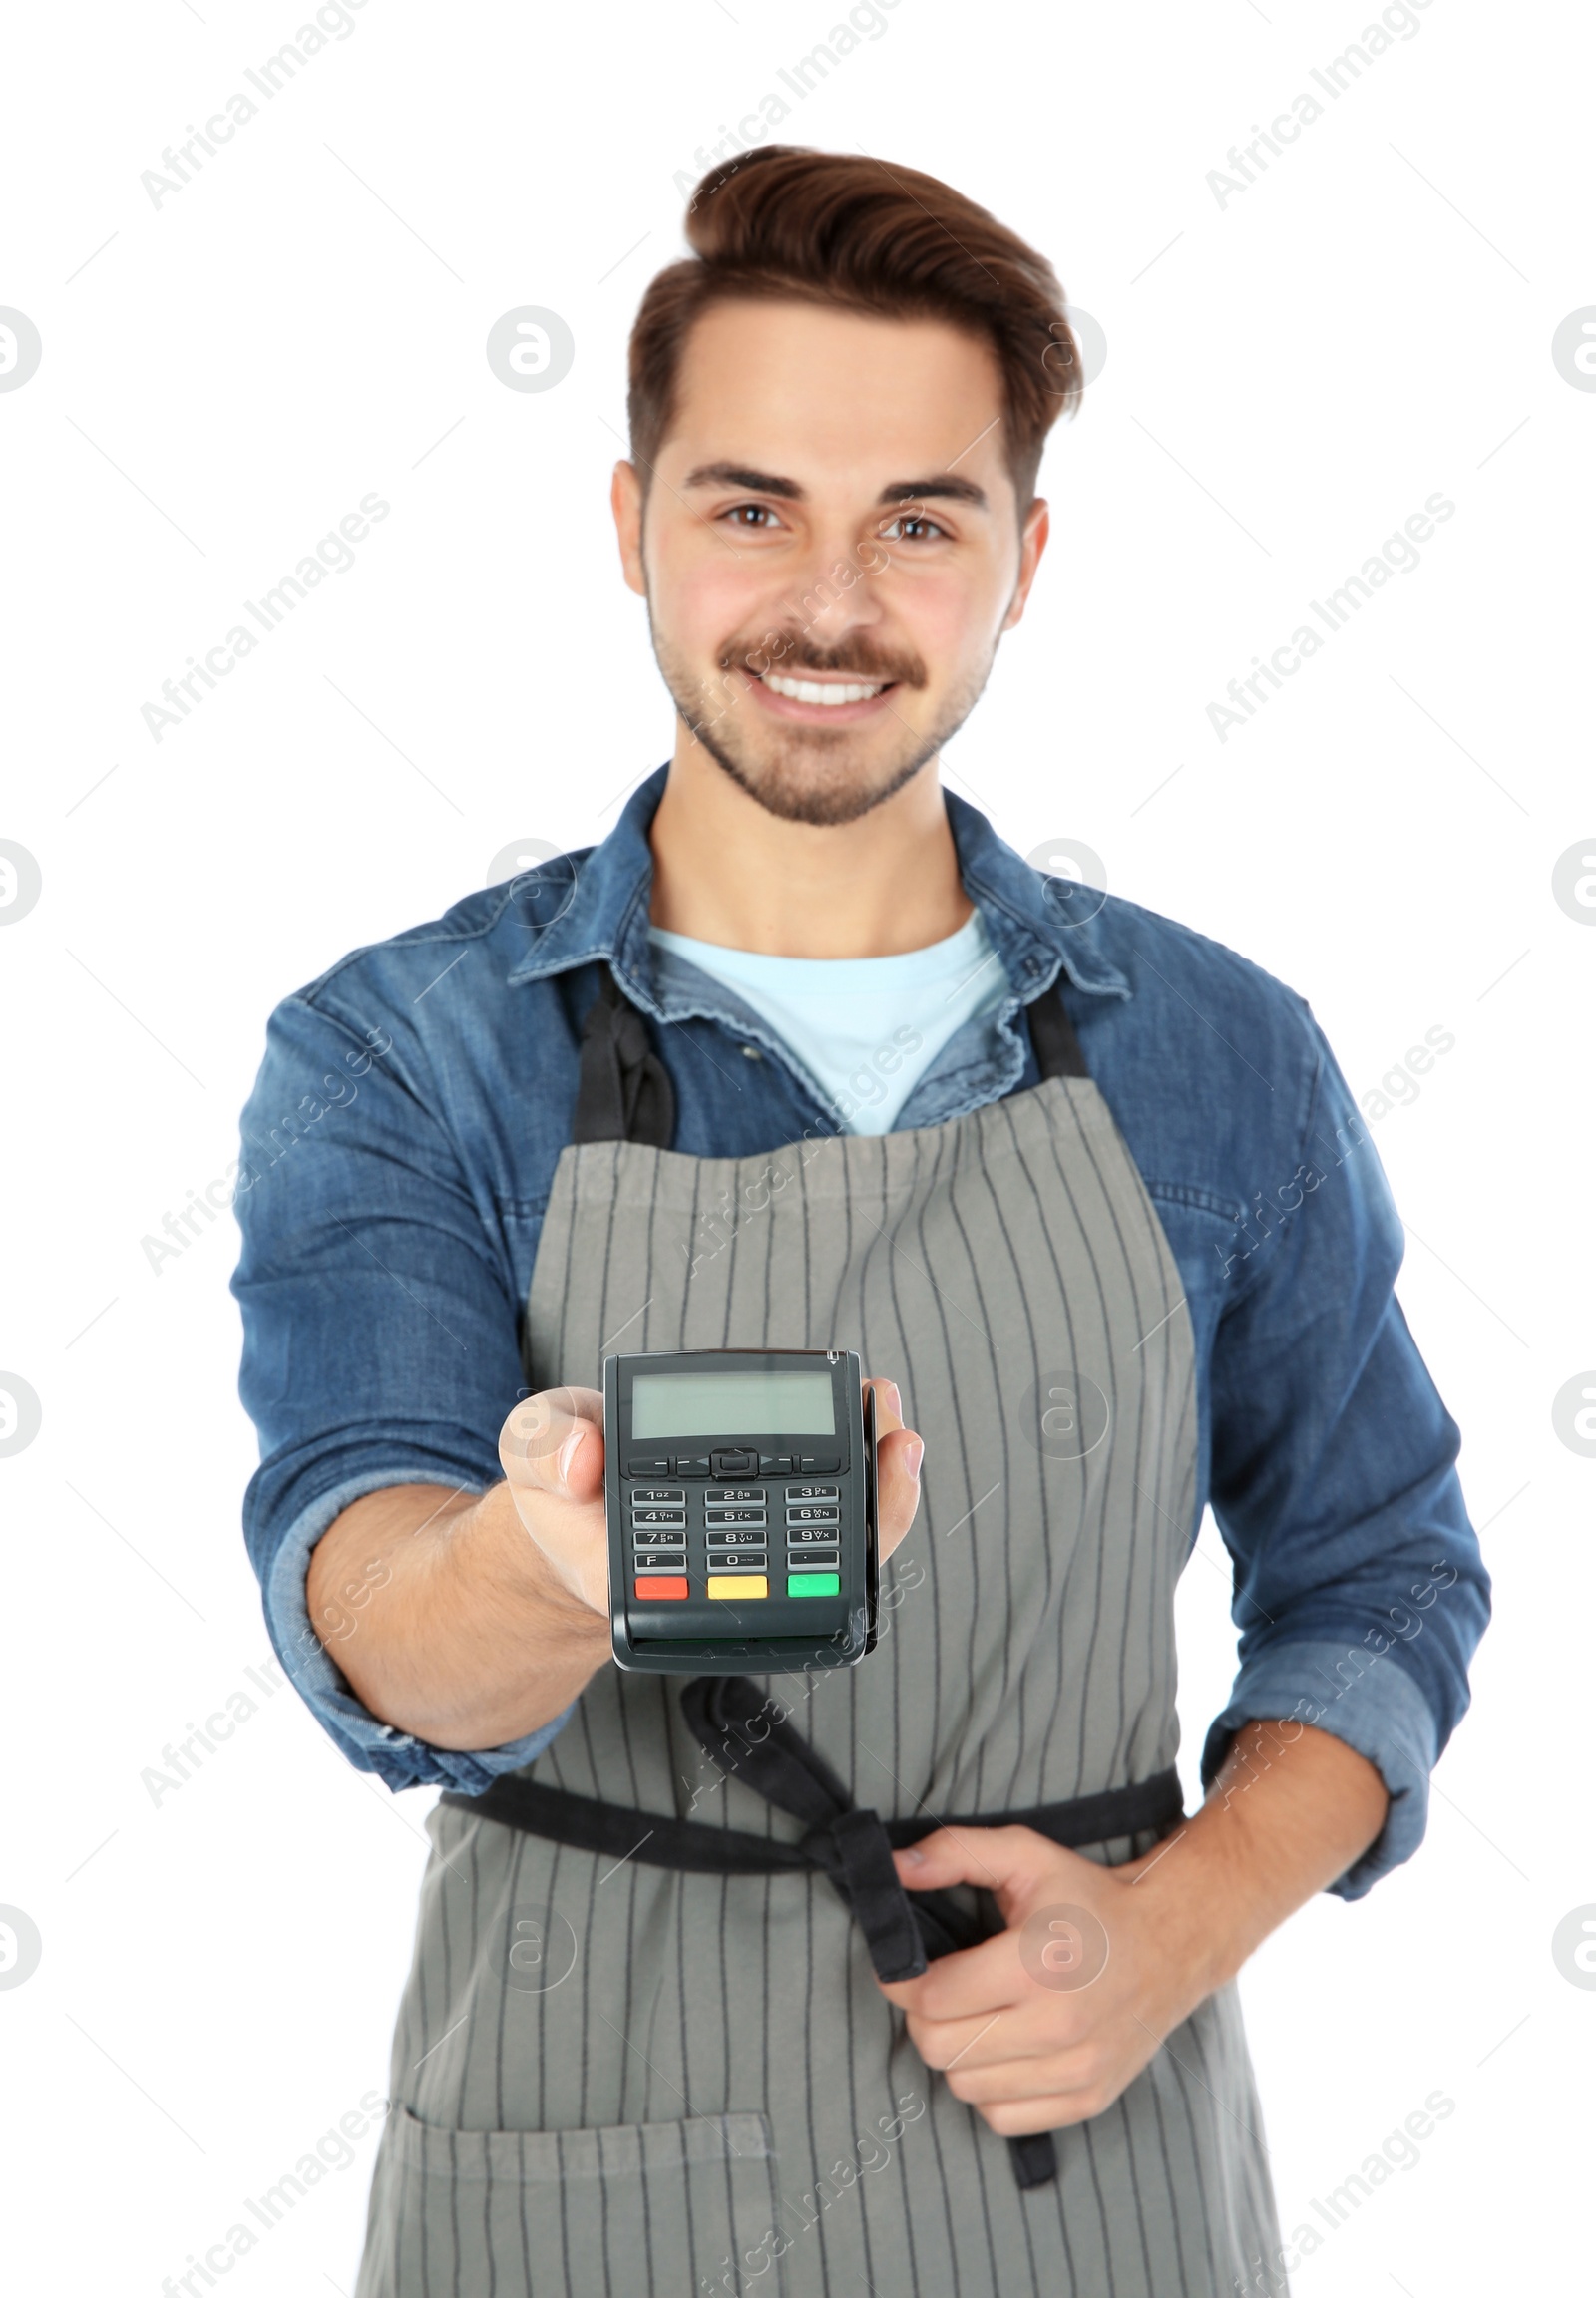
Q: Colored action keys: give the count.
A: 3